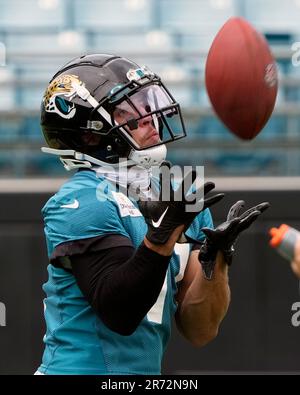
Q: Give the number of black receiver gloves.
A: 2